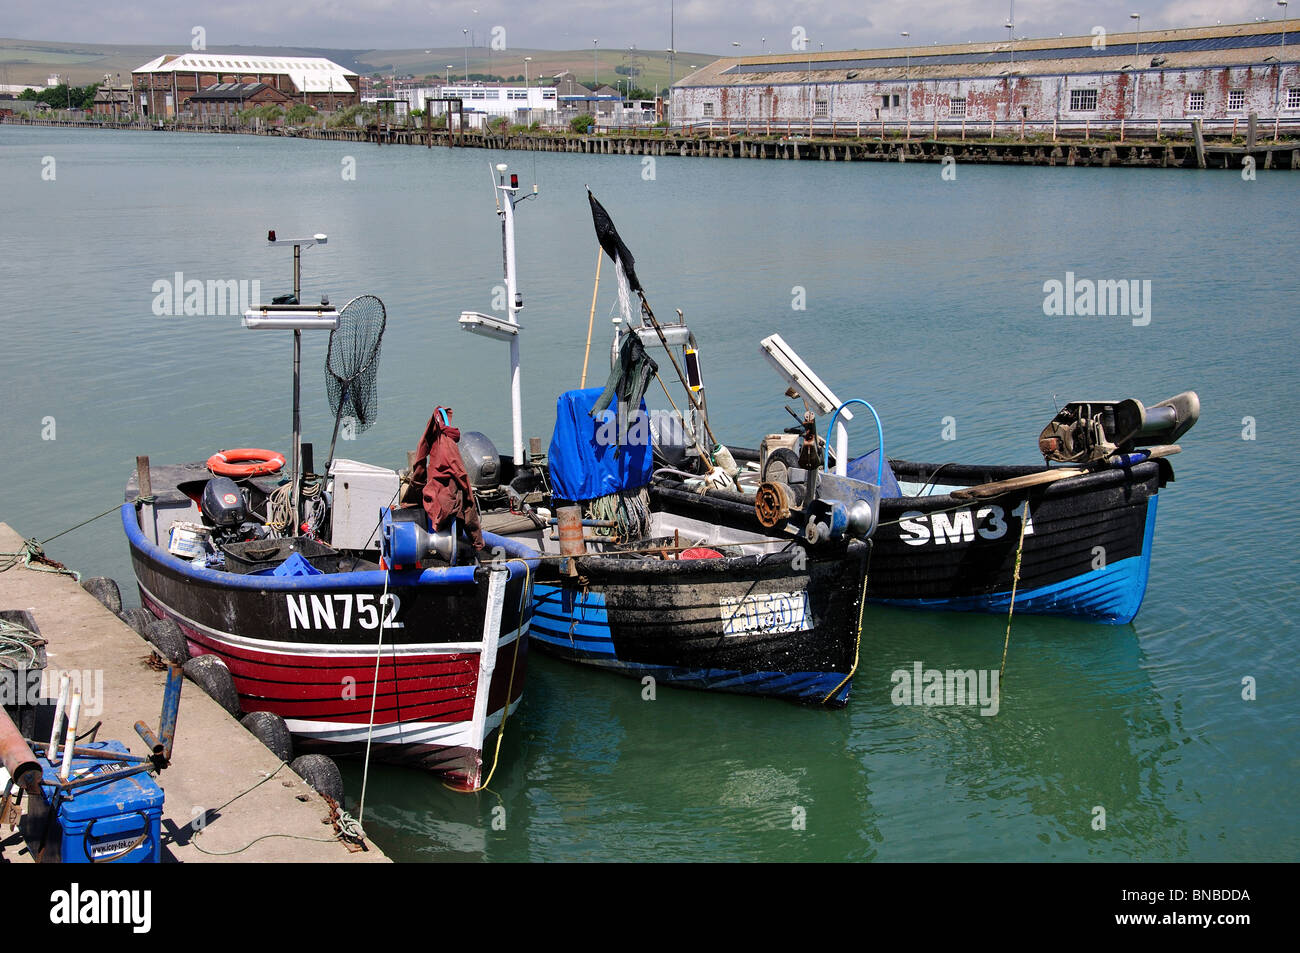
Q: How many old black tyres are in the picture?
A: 6